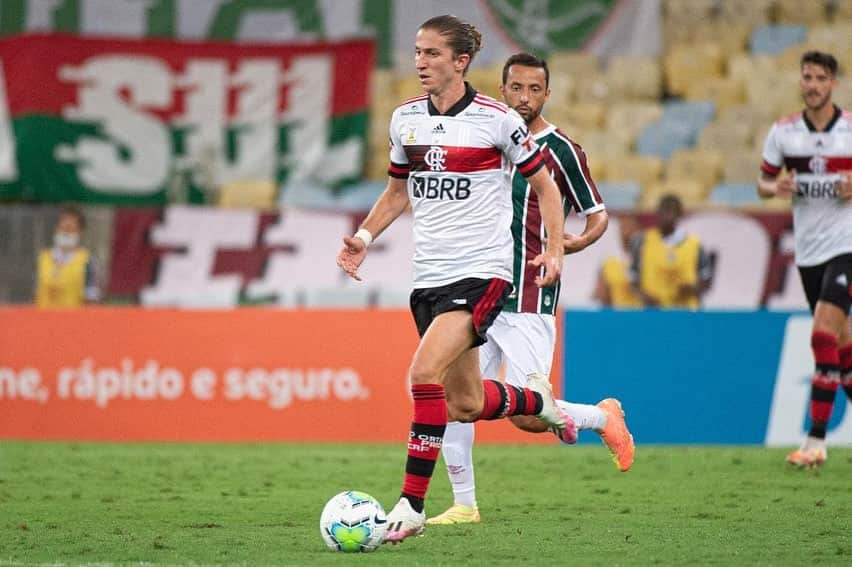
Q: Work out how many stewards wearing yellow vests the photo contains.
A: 3